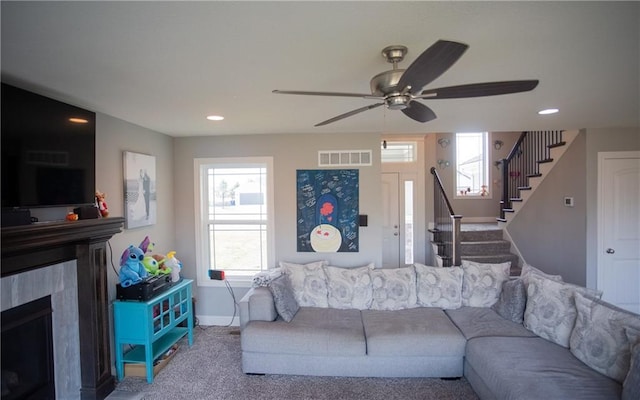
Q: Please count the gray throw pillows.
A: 3